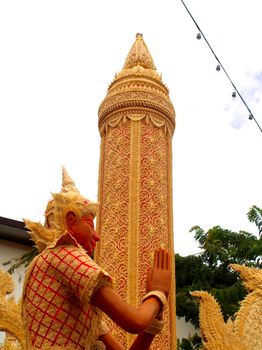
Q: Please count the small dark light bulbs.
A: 4